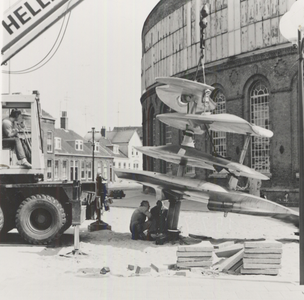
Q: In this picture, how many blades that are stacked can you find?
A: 4